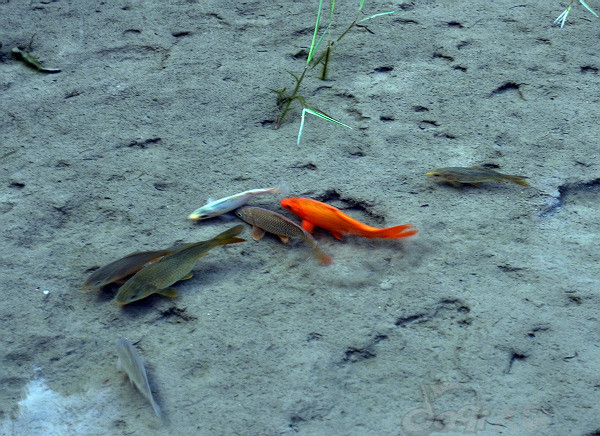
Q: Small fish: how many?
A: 7